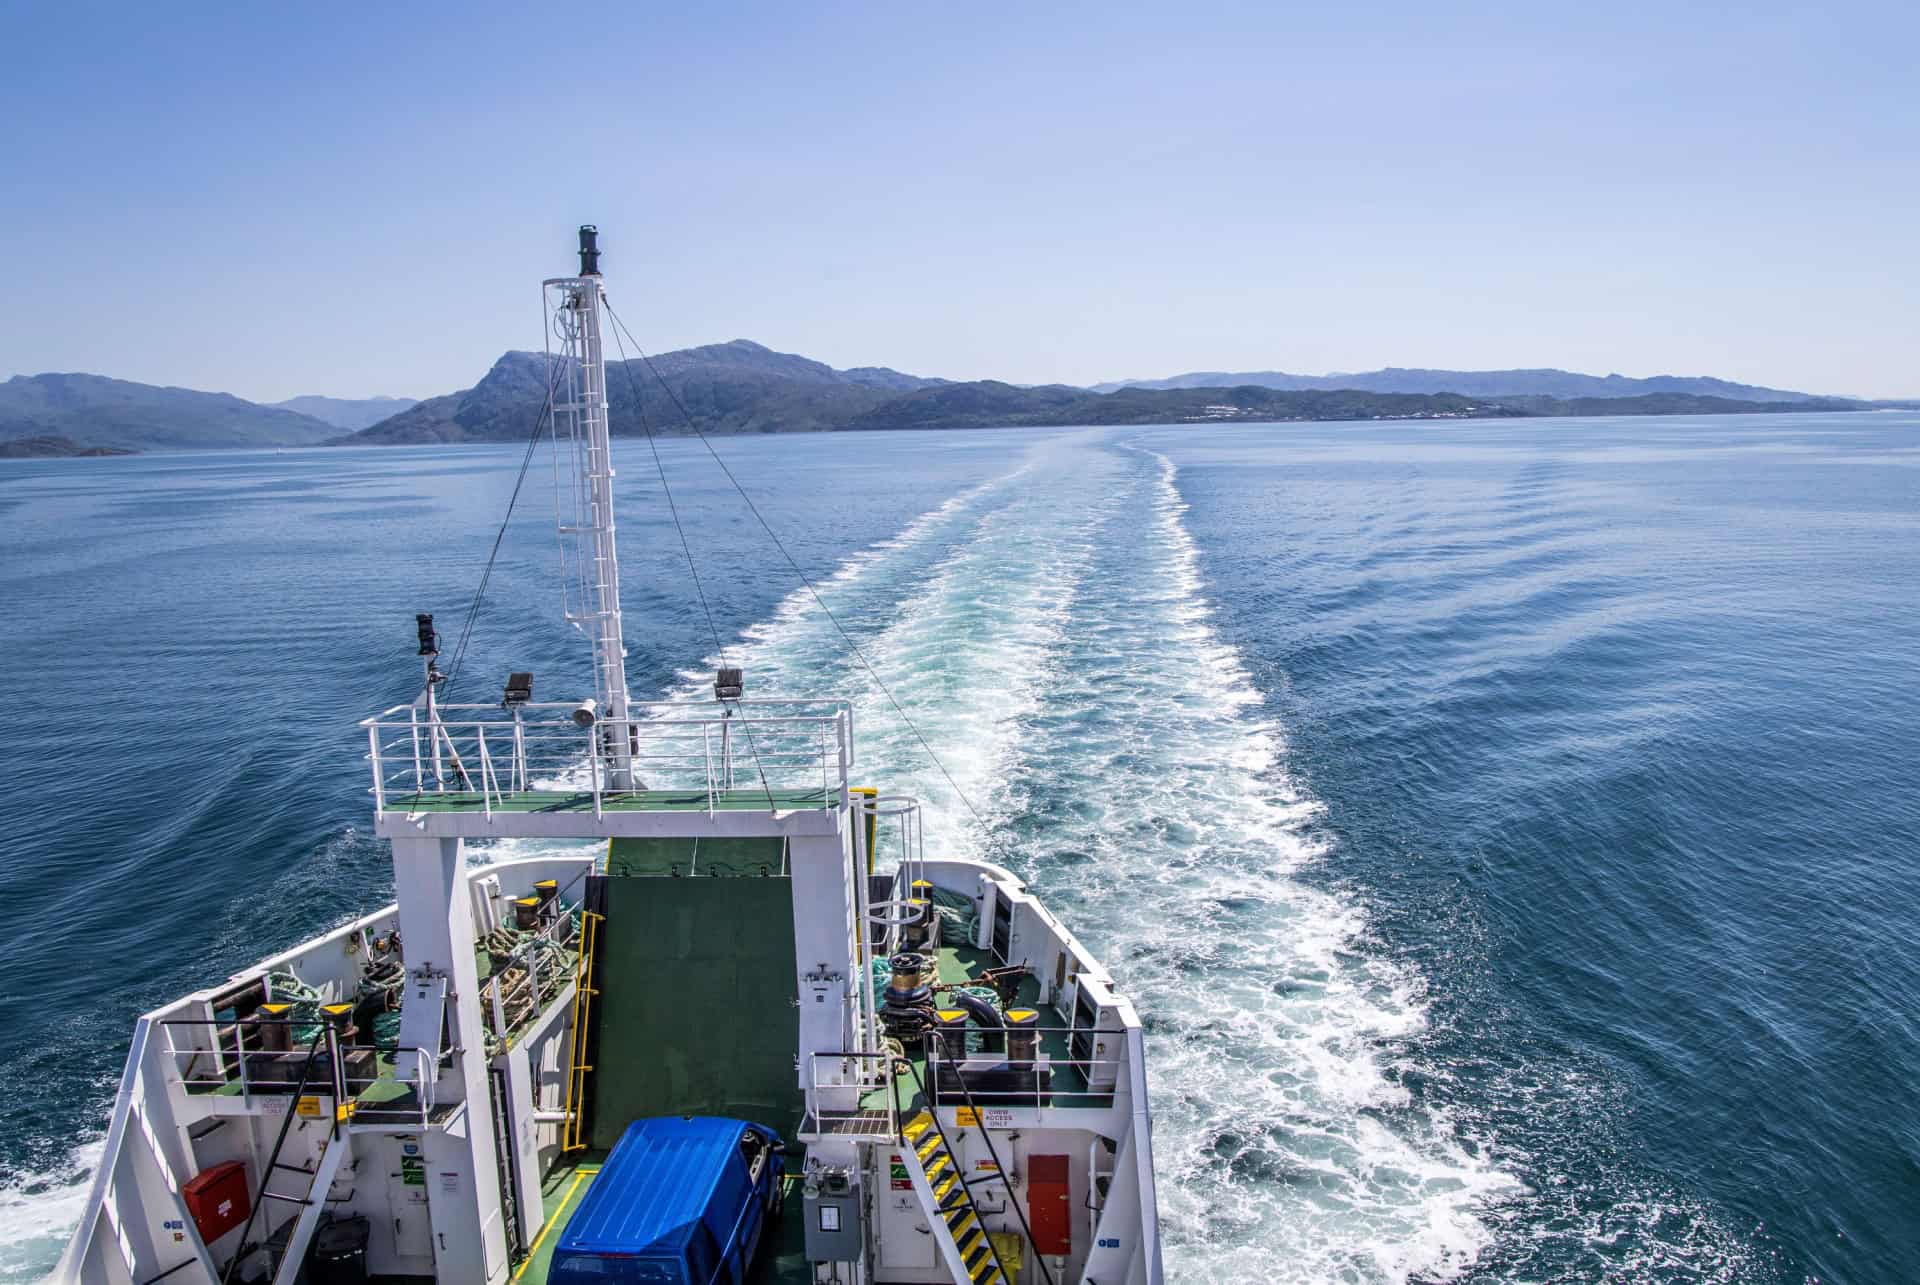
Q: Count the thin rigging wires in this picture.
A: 4